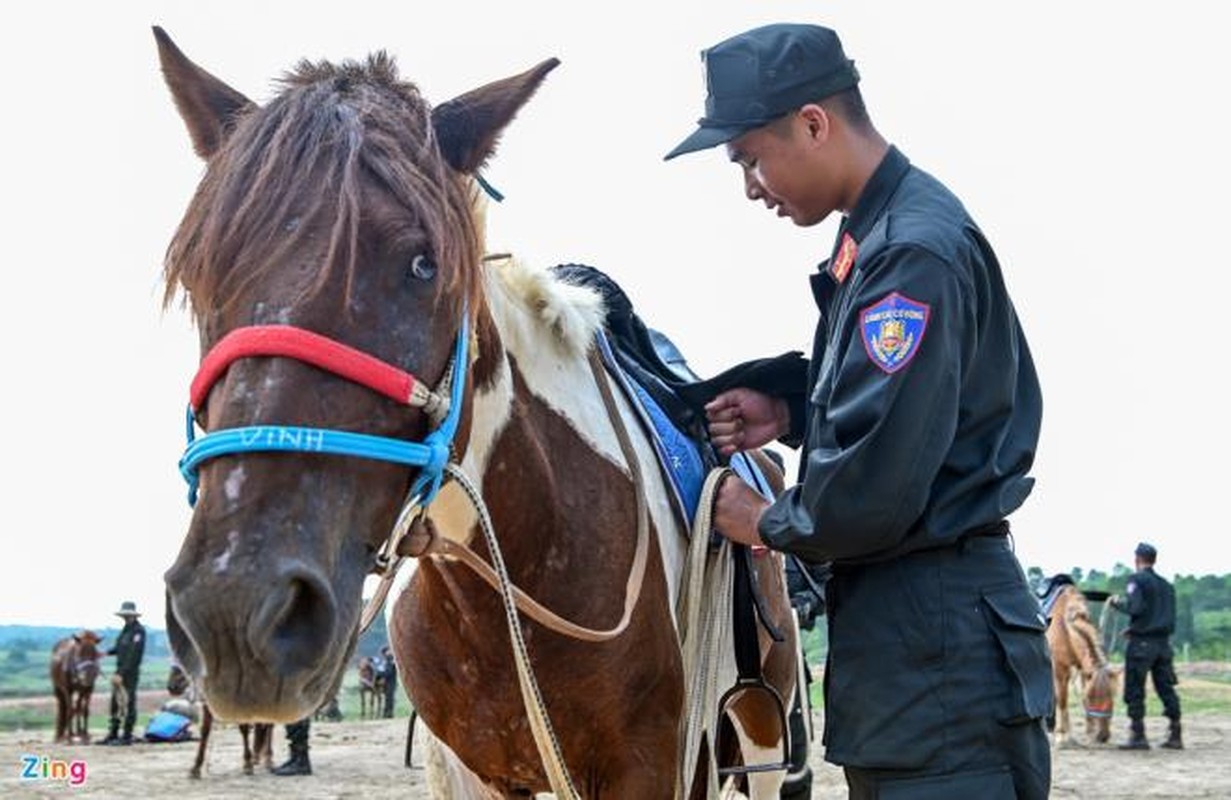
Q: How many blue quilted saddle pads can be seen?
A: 1